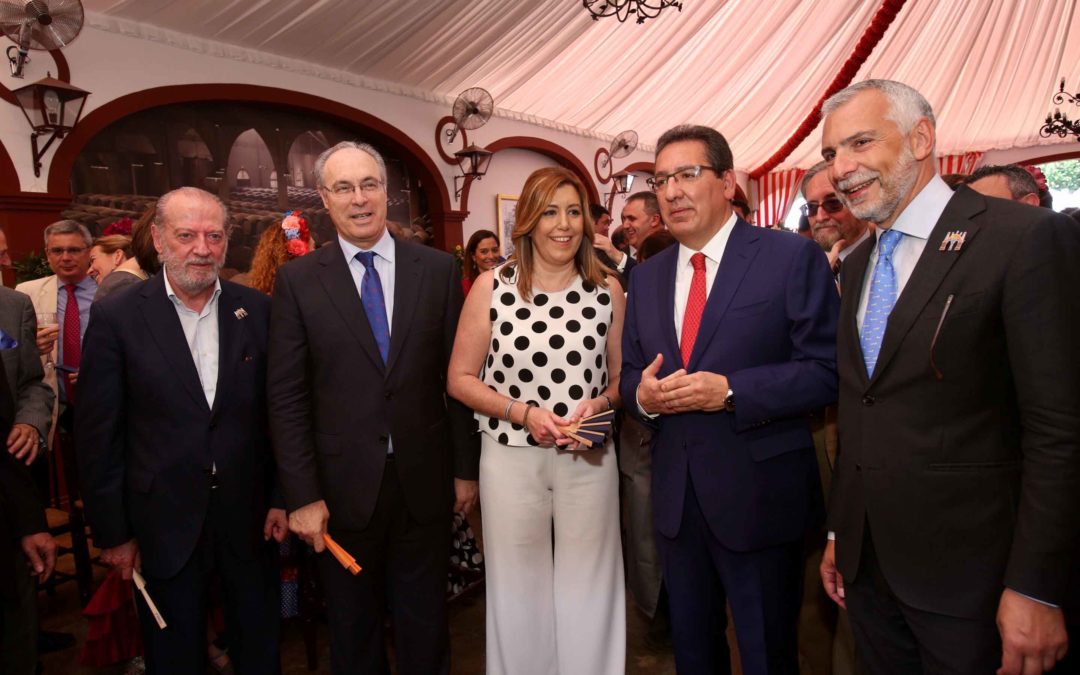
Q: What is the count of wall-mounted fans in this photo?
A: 3